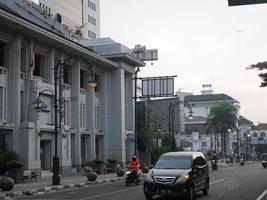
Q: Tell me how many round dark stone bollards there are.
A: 4